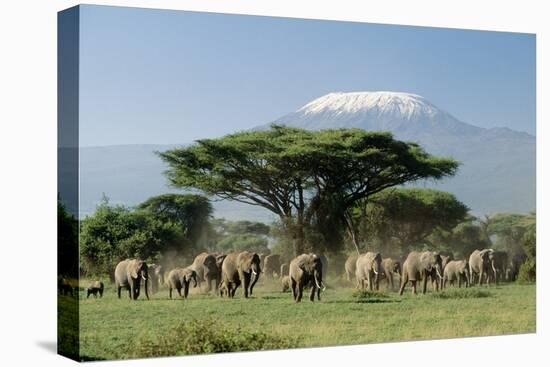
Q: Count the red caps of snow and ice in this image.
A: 0